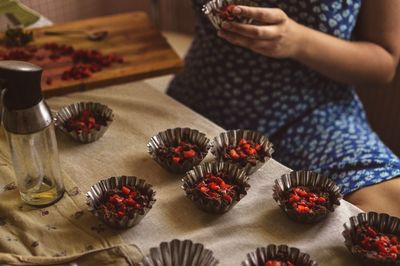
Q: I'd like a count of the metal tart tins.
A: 10